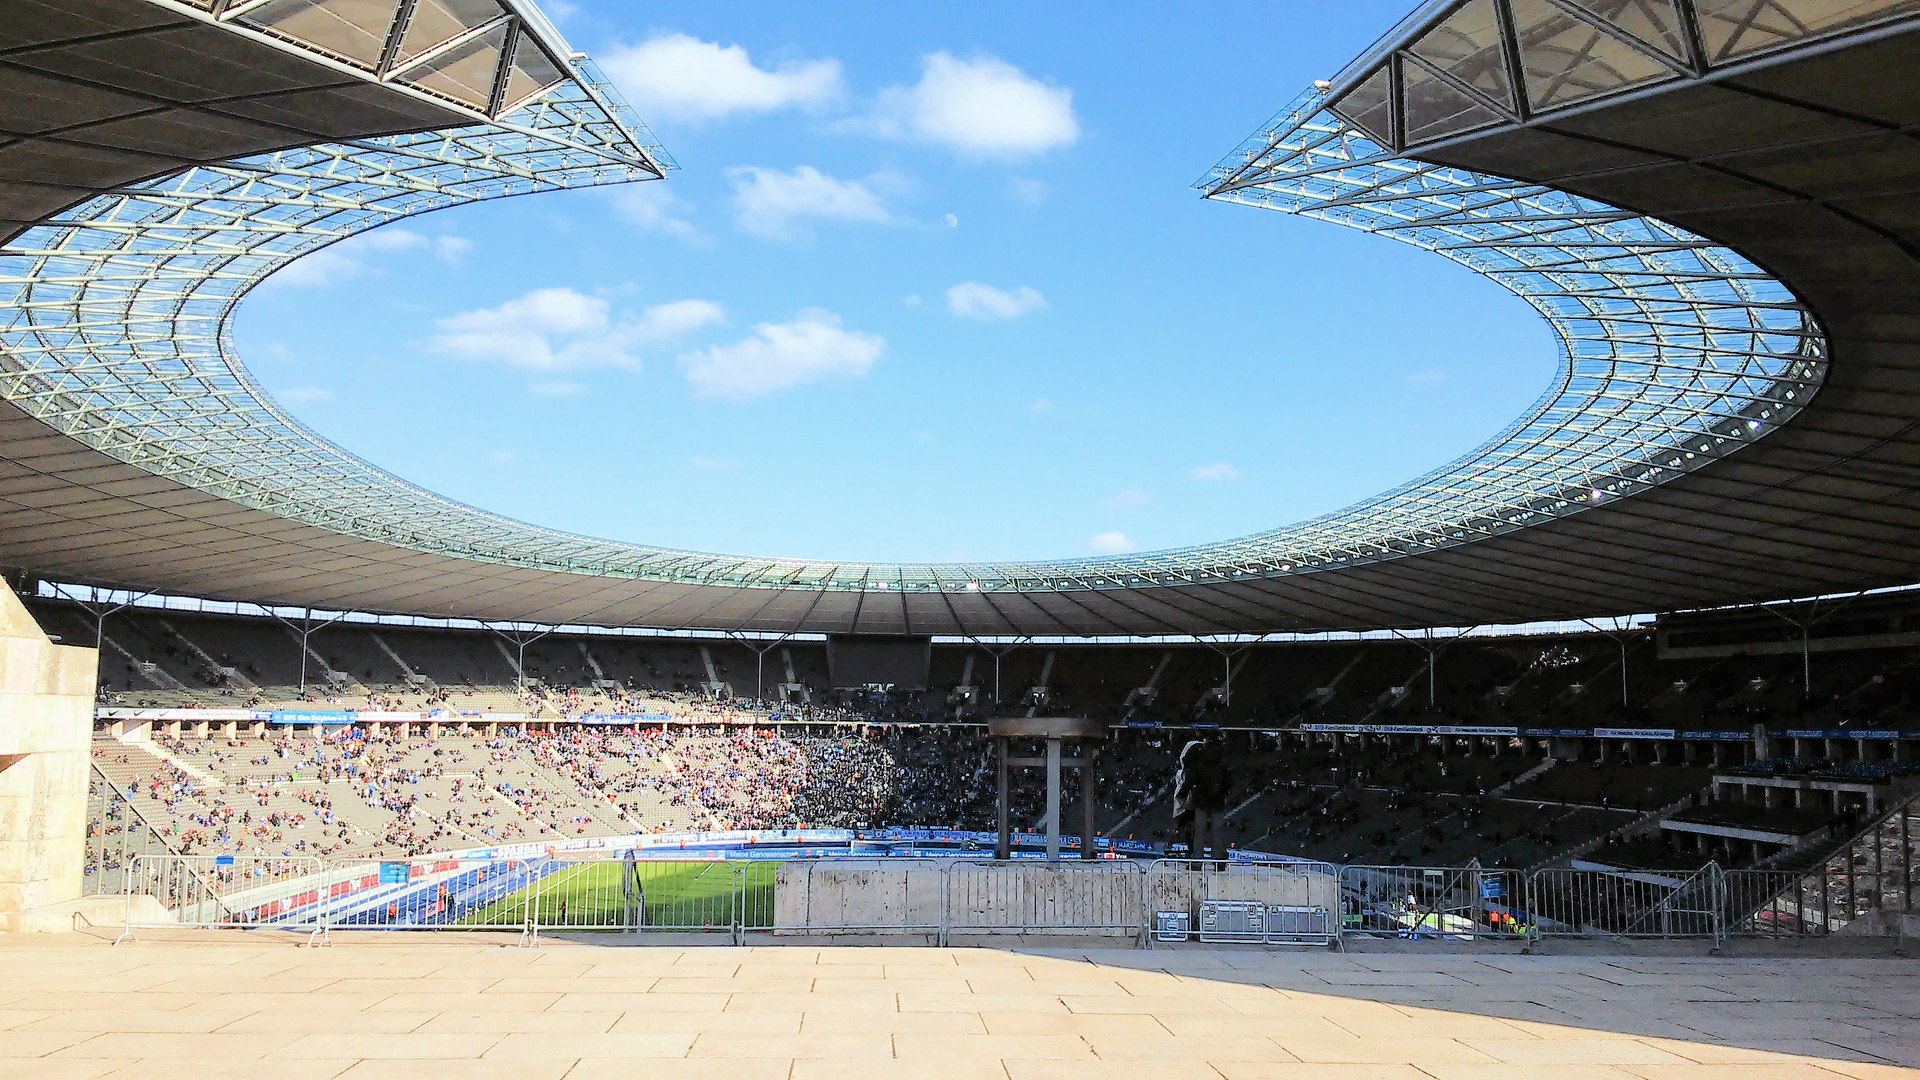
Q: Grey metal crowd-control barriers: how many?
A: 9